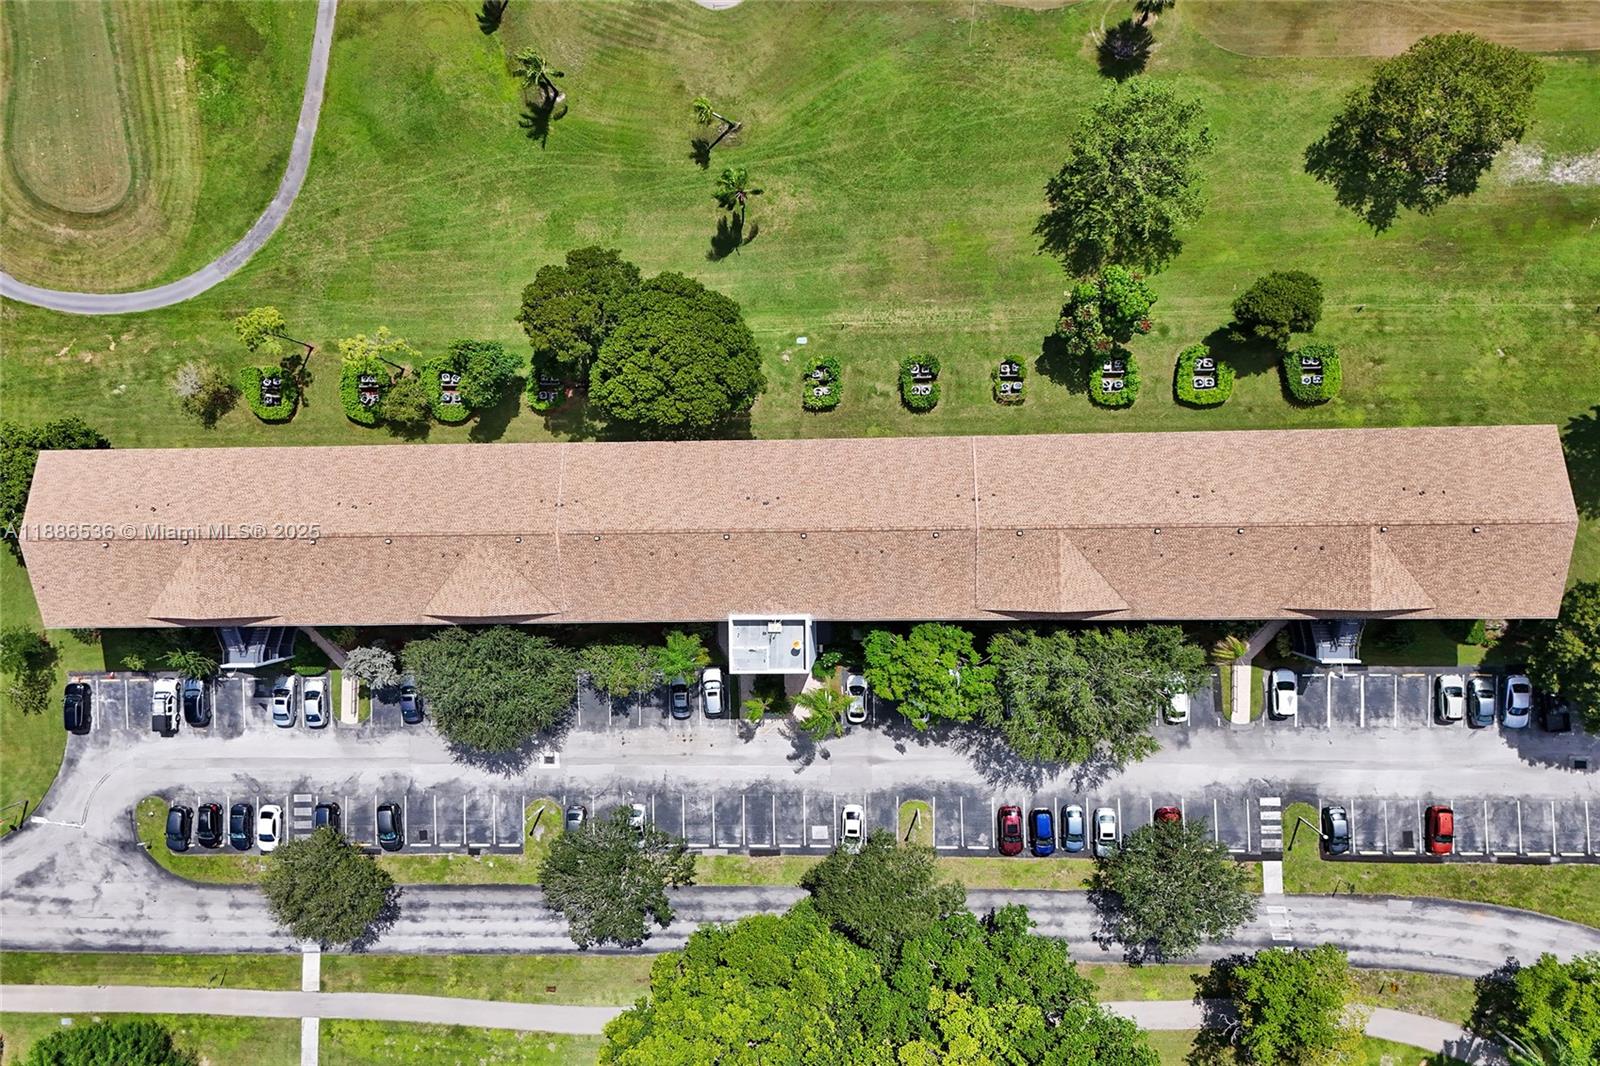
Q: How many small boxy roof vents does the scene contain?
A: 14